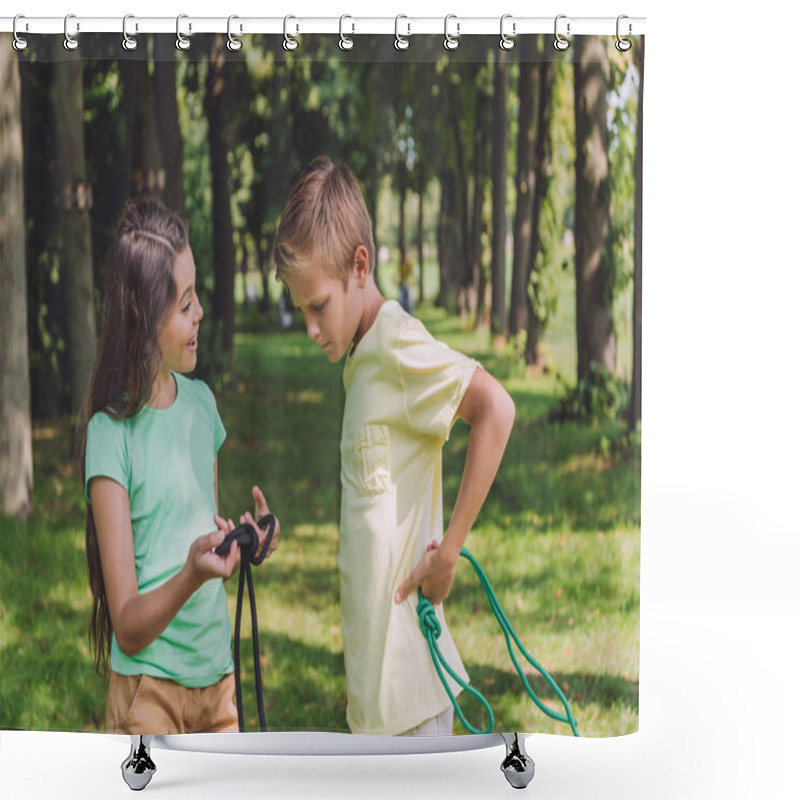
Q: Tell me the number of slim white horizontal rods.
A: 1